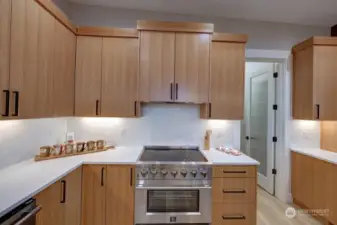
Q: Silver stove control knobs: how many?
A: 7